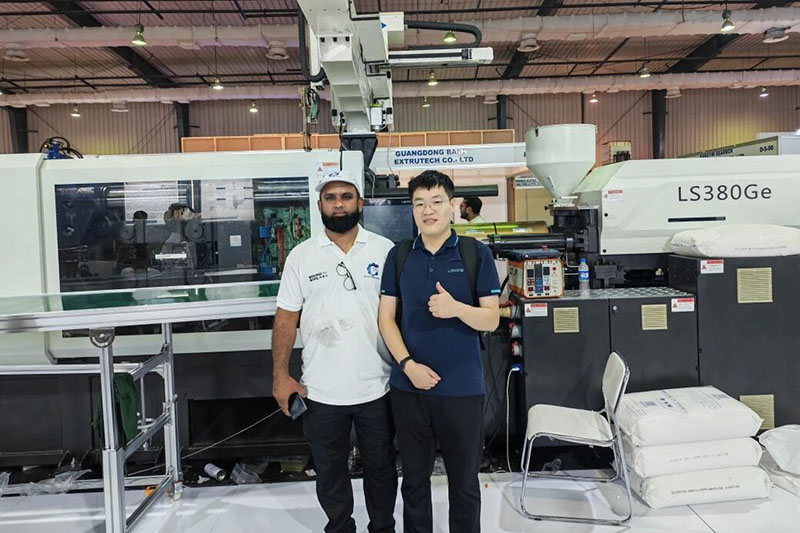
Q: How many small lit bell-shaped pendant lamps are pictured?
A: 11